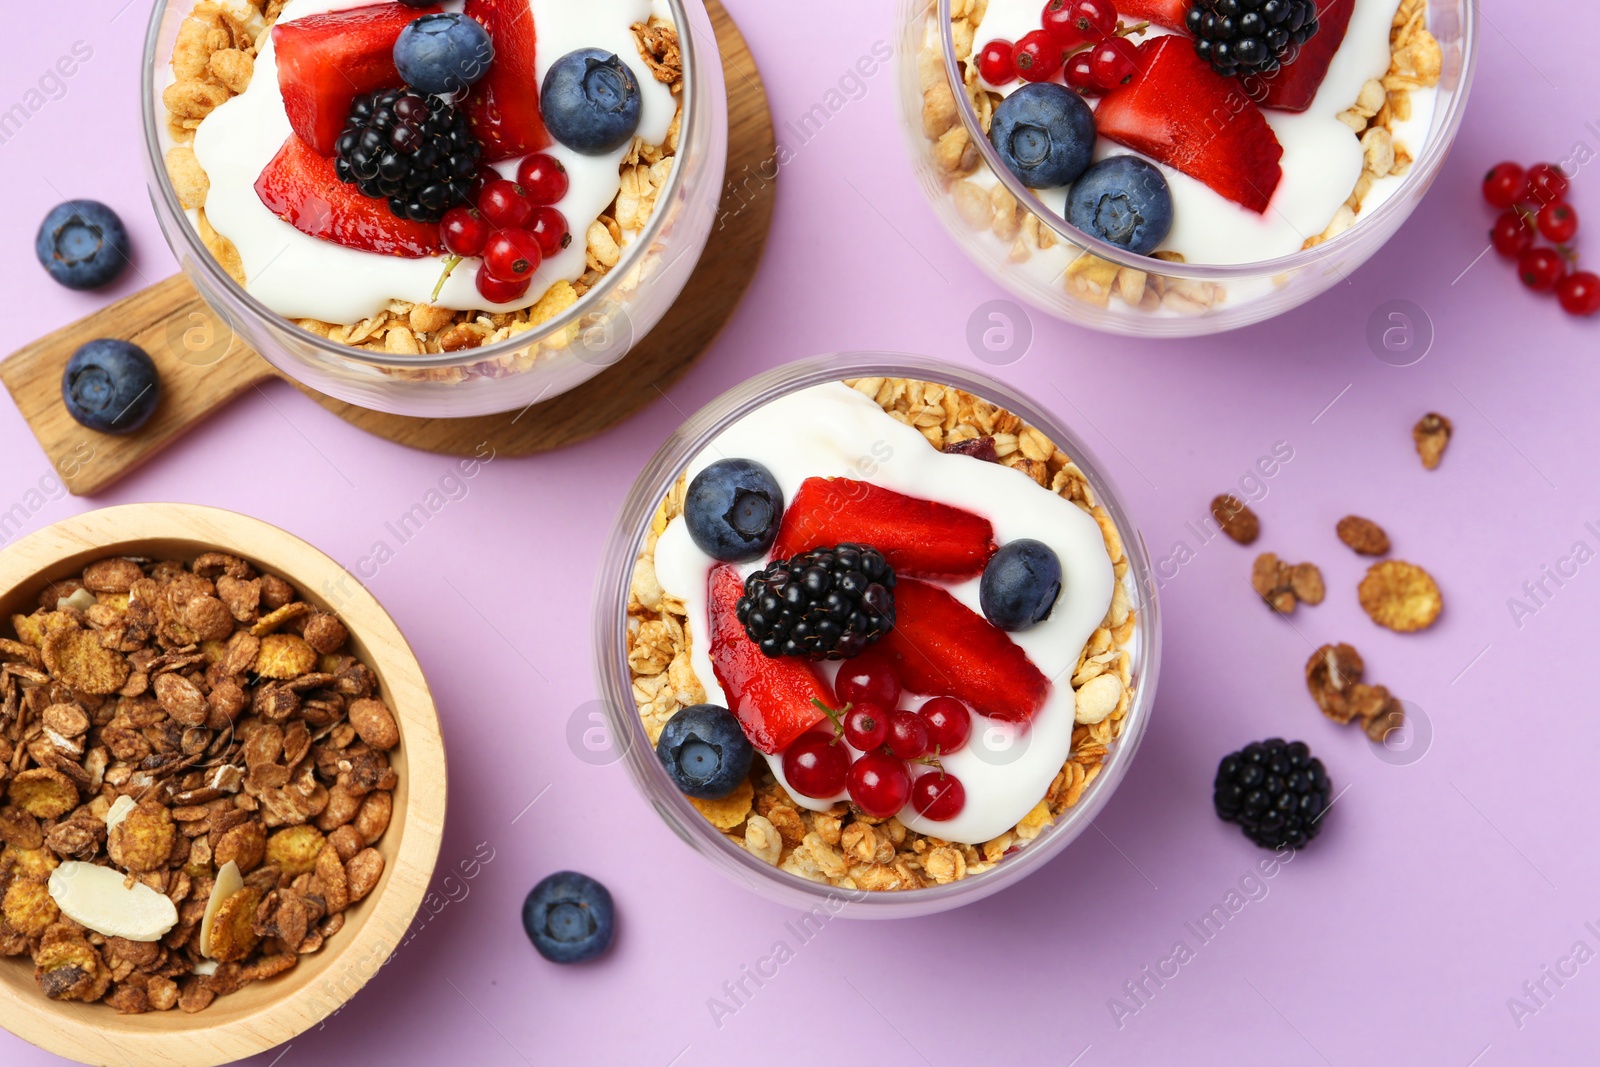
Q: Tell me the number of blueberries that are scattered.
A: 3